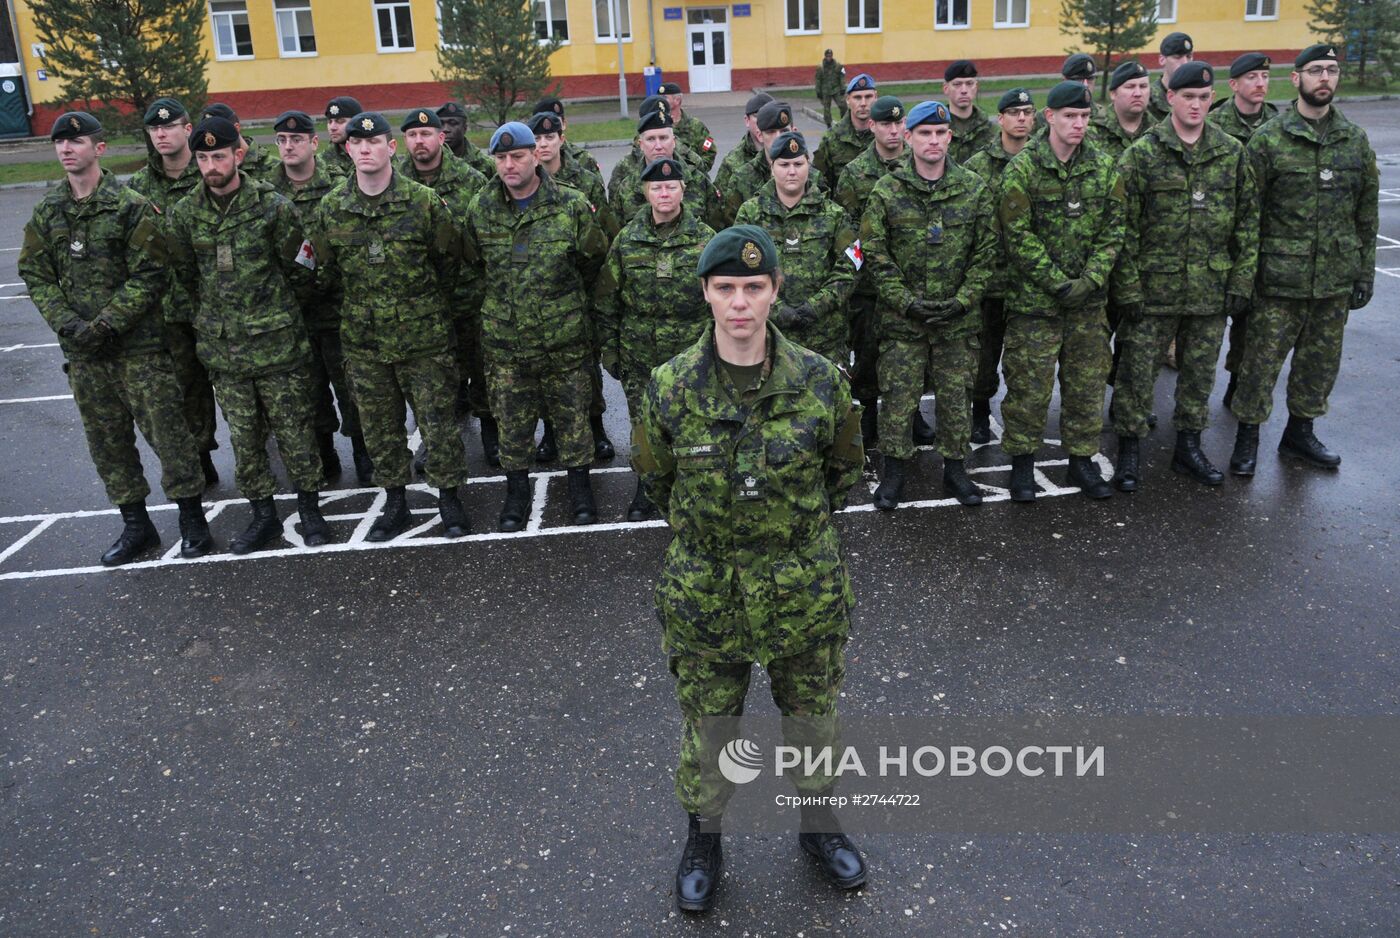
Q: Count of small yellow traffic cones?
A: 0